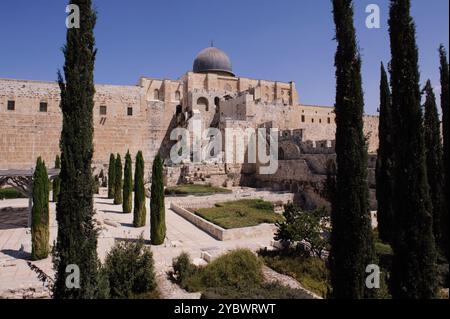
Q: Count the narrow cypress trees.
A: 13